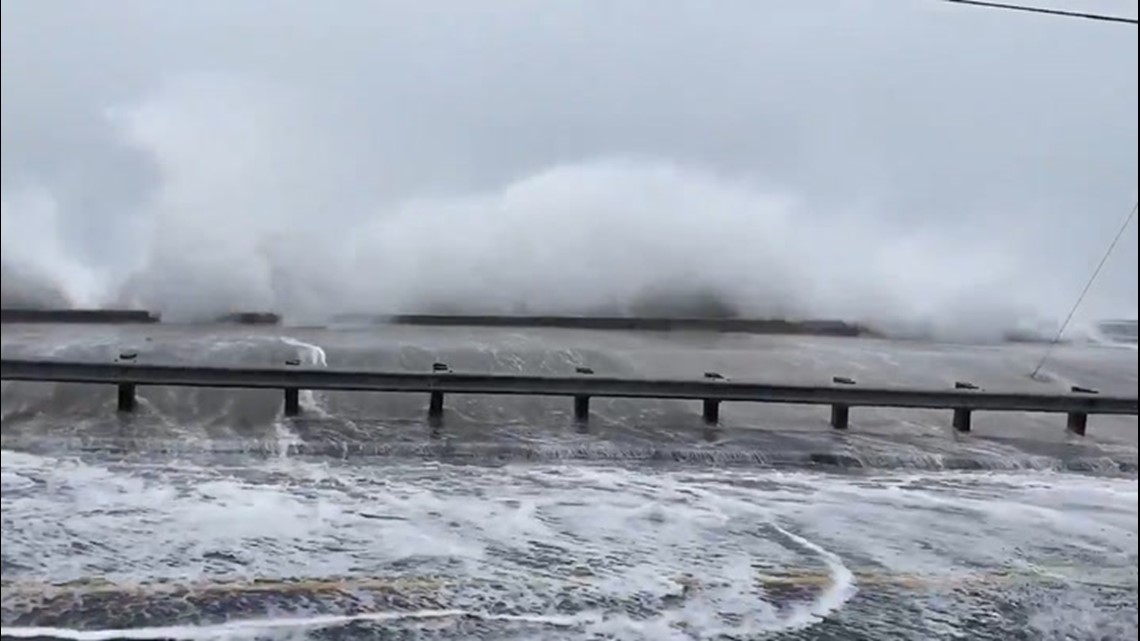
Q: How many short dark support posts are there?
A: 8